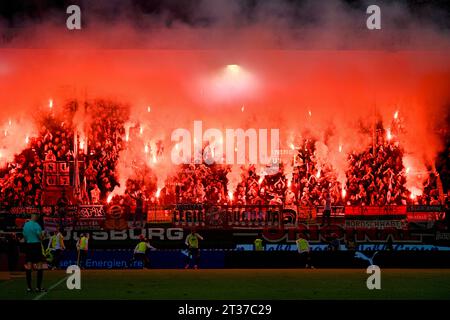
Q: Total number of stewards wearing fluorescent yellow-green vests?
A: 6